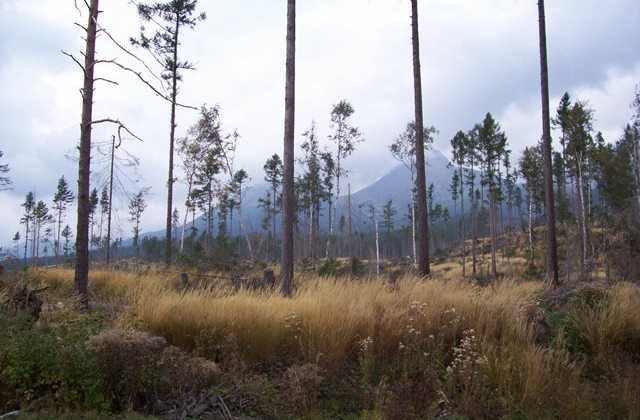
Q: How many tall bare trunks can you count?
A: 4